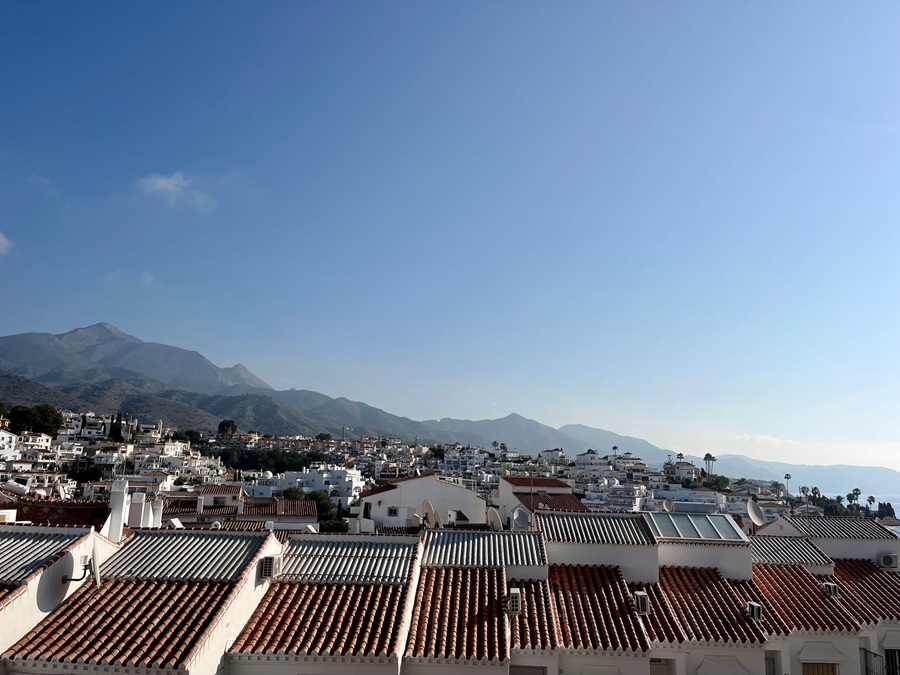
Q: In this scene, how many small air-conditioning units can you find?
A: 6